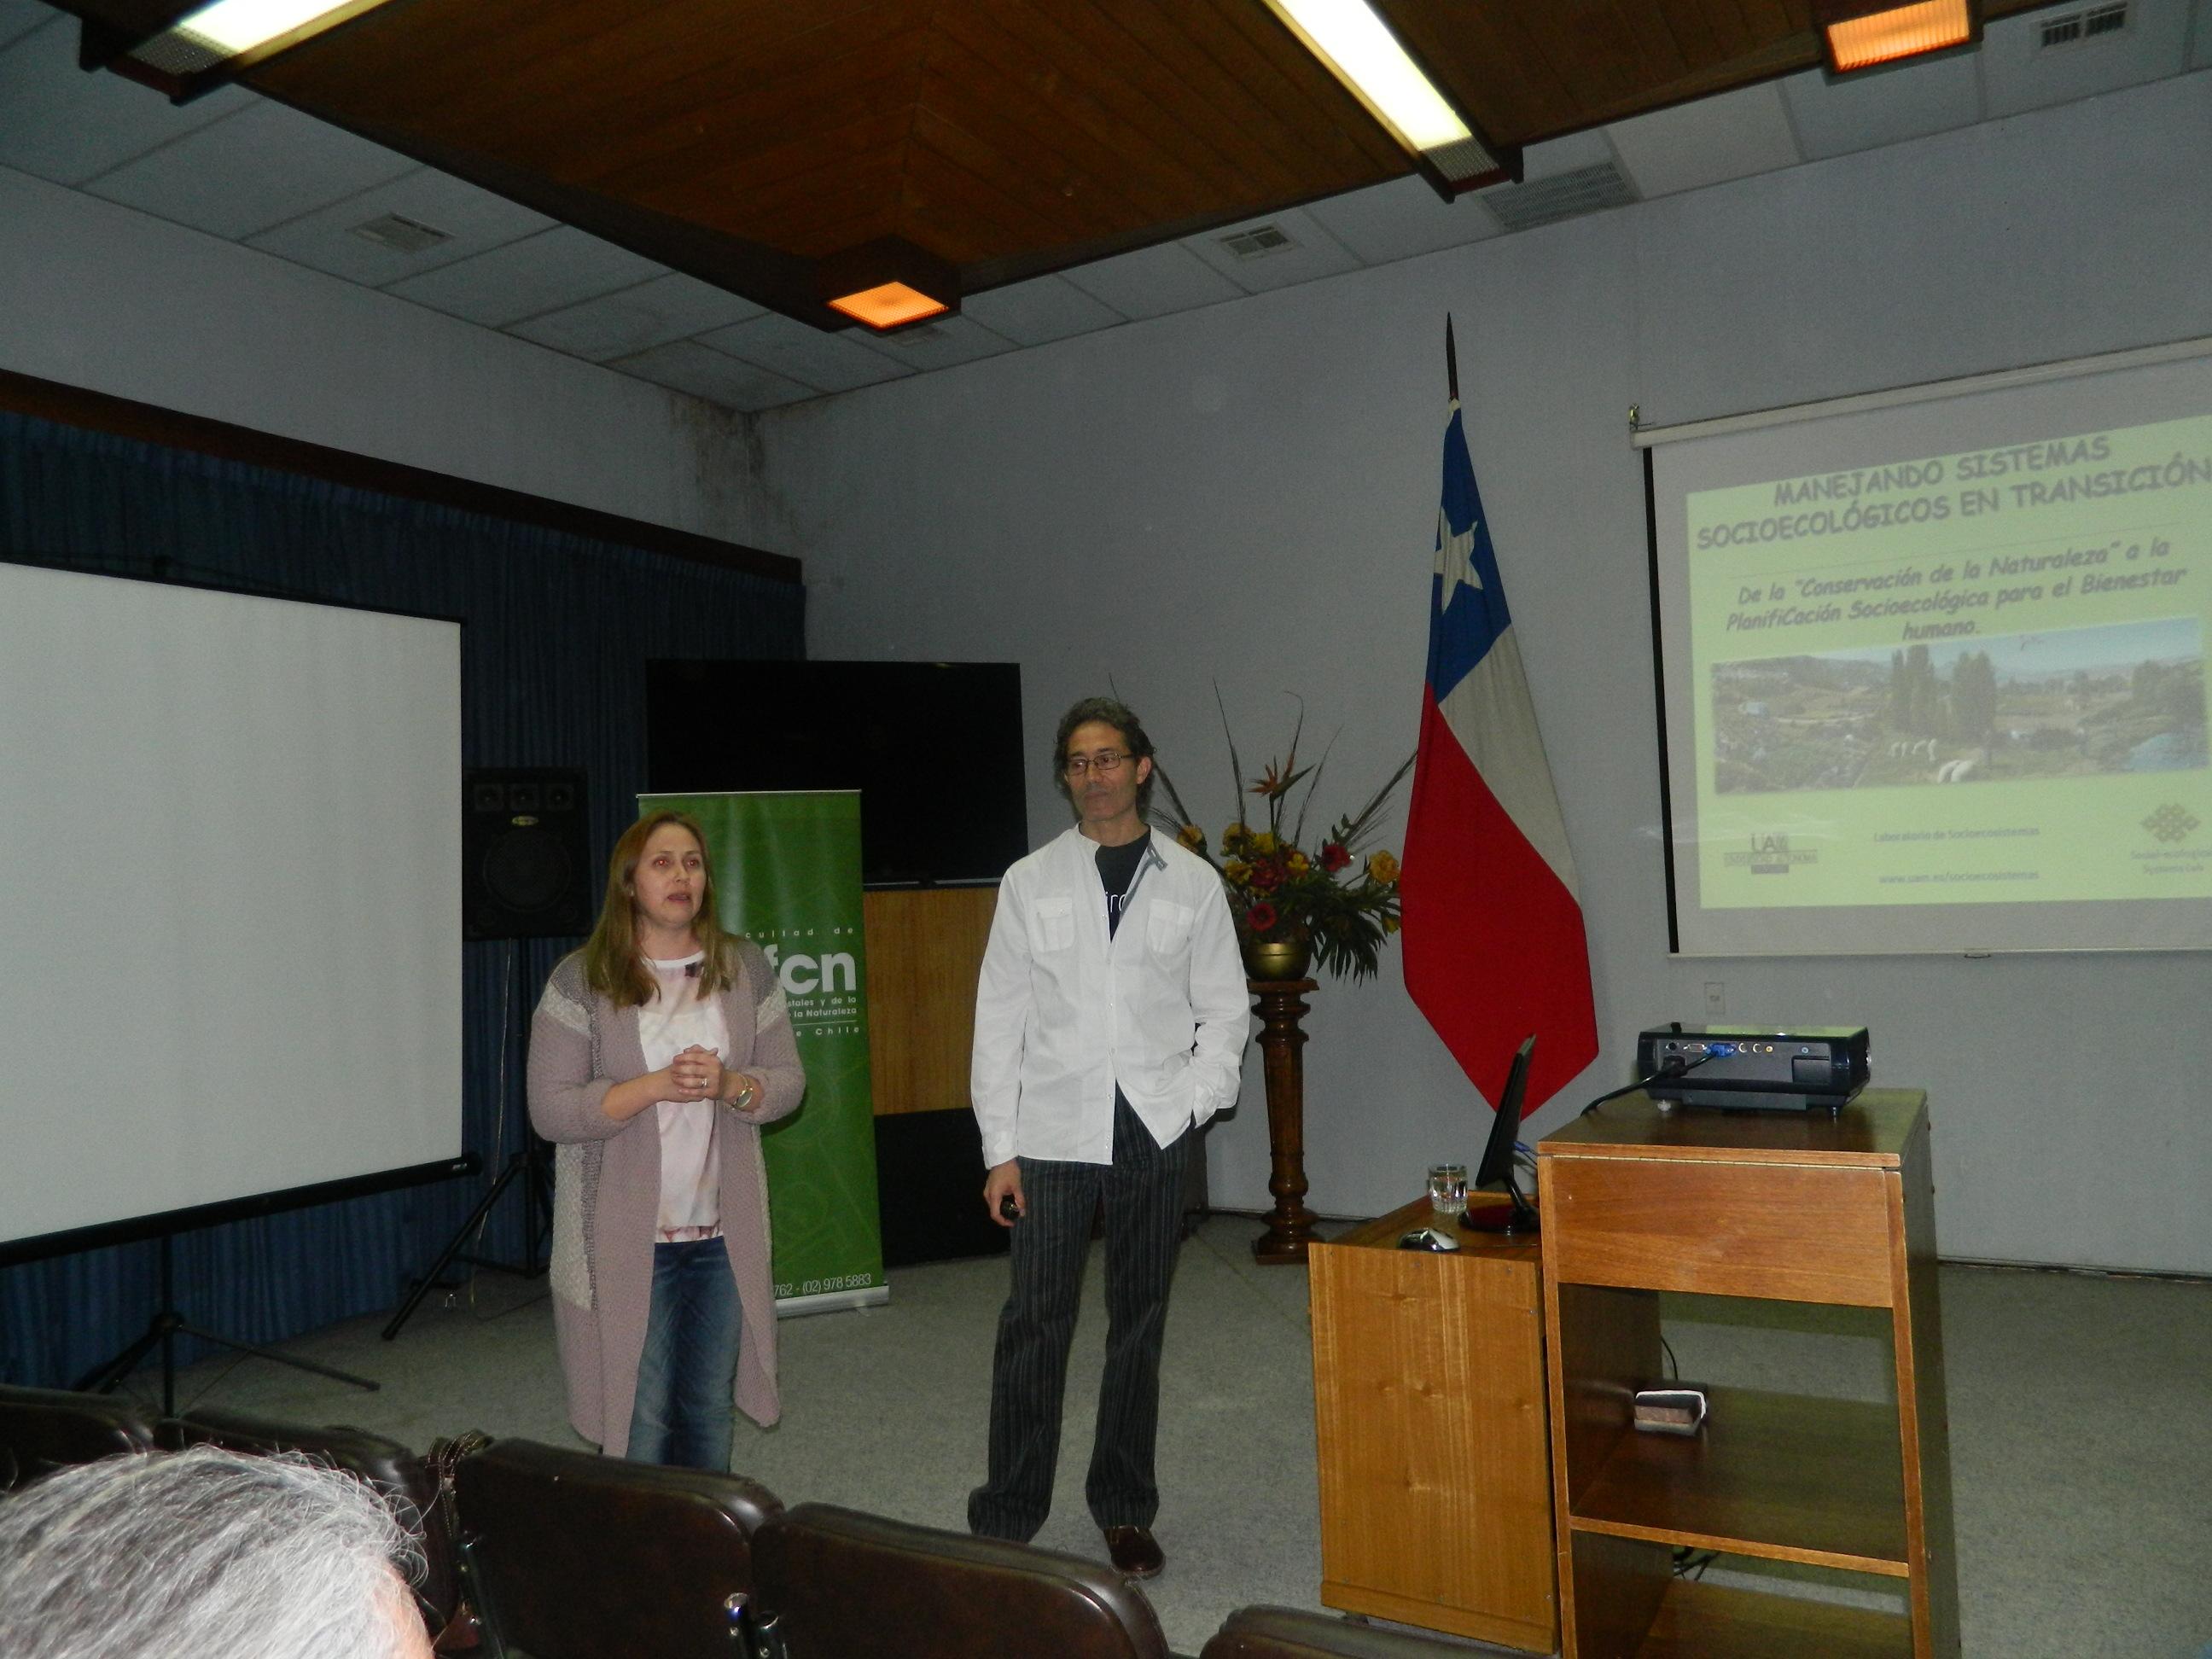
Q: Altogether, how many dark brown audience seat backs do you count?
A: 5